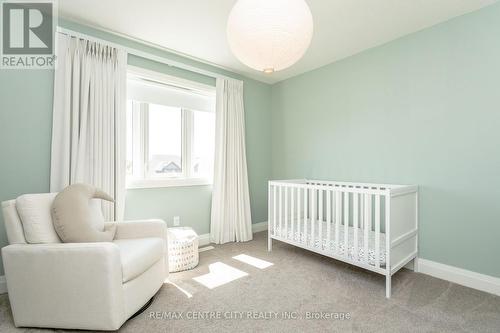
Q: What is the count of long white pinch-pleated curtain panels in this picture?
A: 2